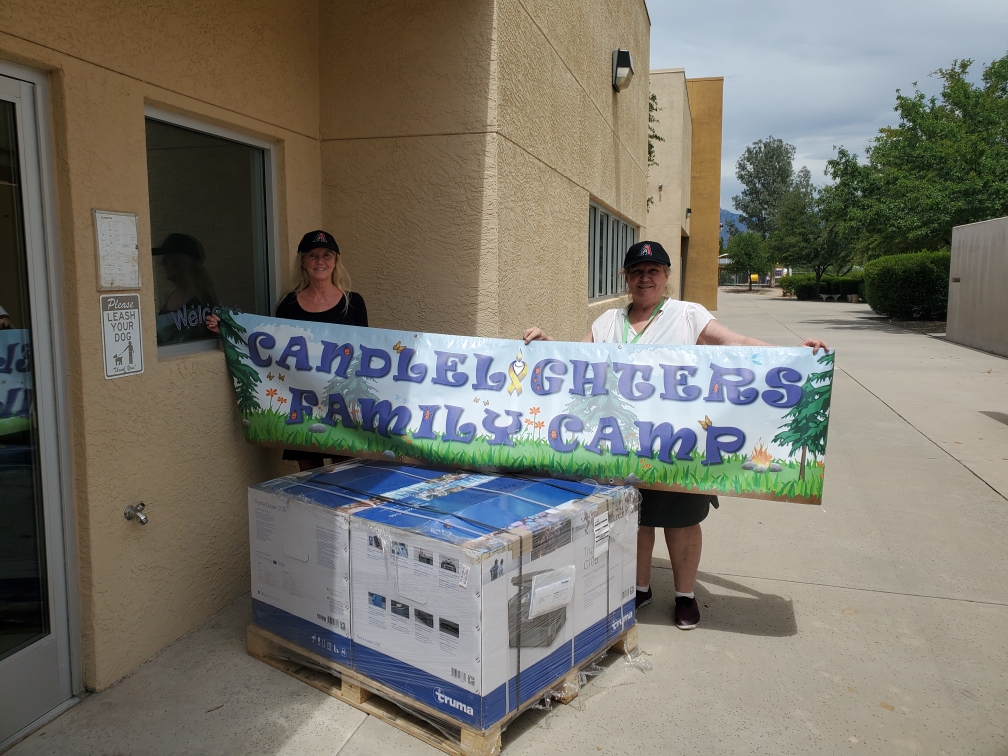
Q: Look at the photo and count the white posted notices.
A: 2